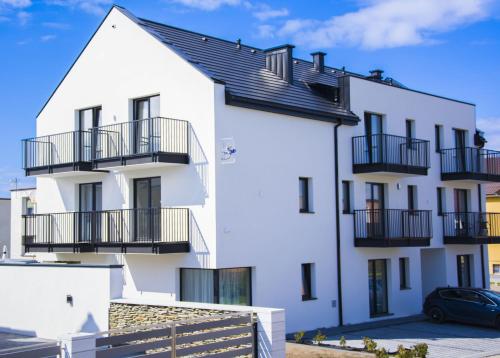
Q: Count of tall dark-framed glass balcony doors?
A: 8